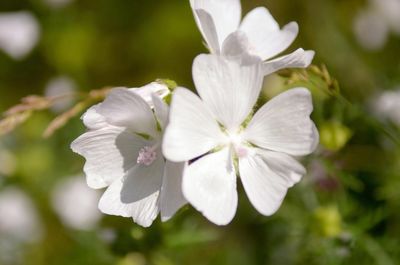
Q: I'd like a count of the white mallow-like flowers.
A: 3